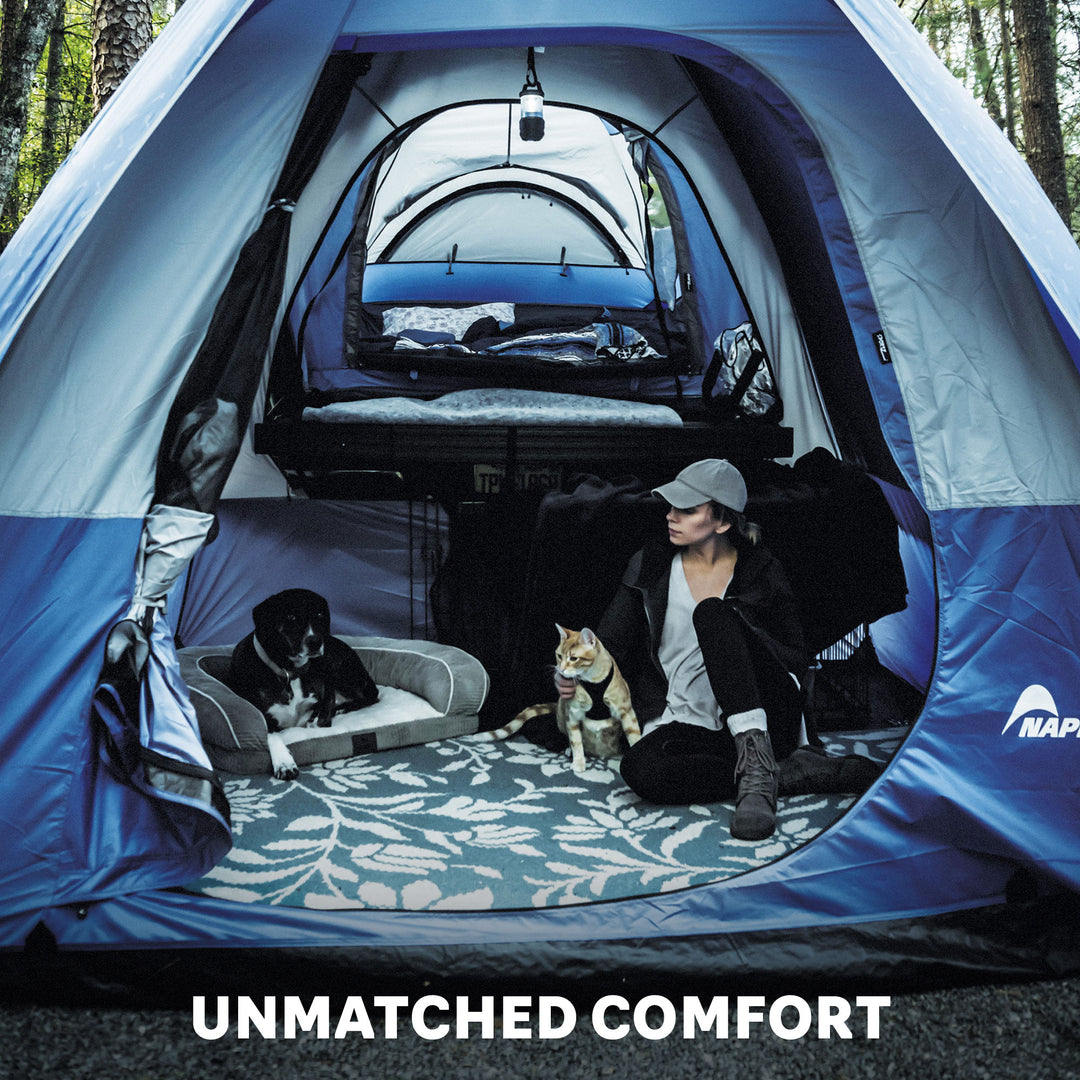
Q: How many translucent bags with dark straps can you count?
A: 1